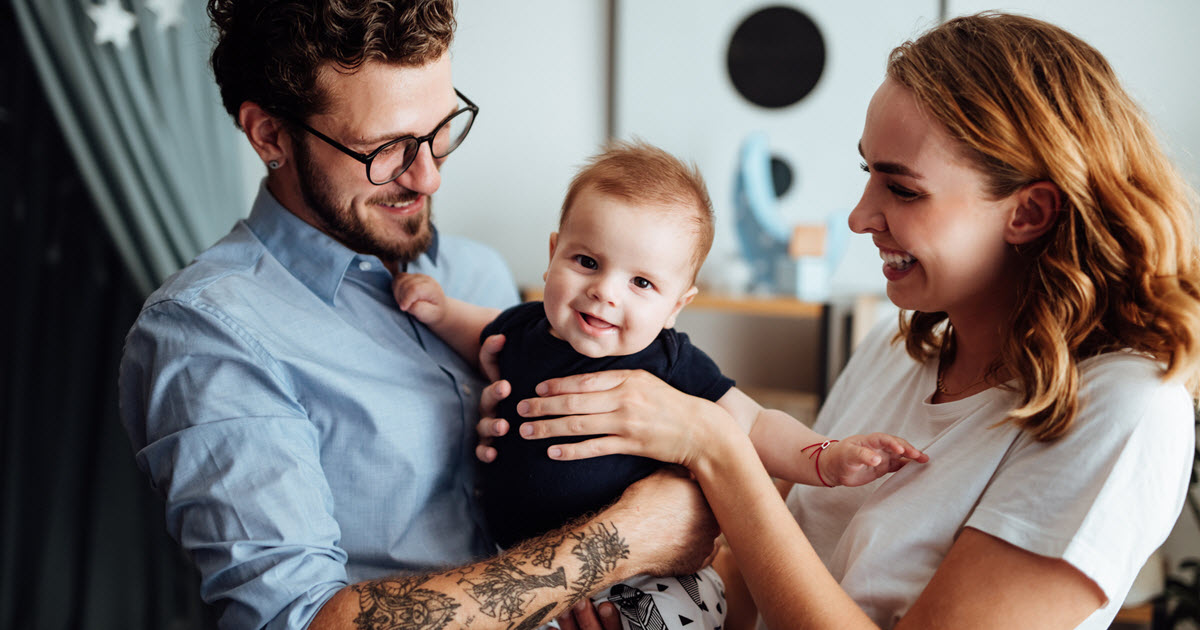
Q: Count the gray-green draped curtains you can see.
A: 1